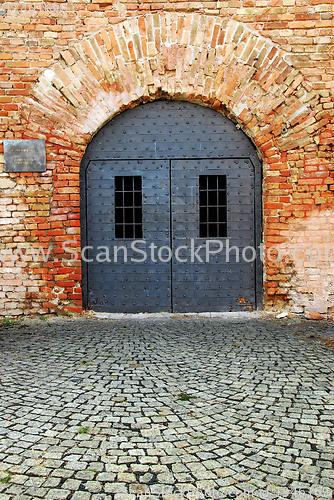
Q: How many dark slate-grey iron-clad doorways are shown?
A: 1